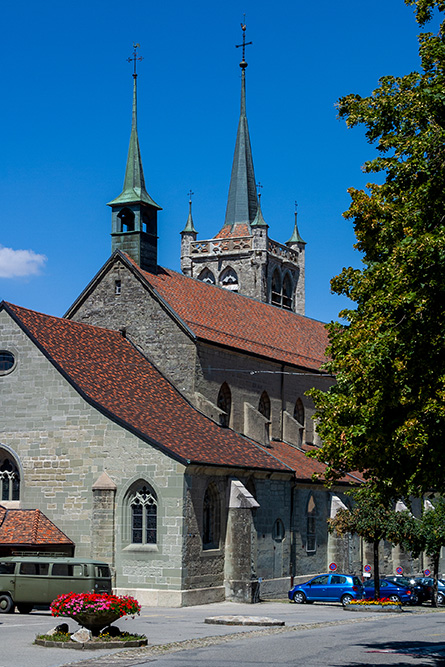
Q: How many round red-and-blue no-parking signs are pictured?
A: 4